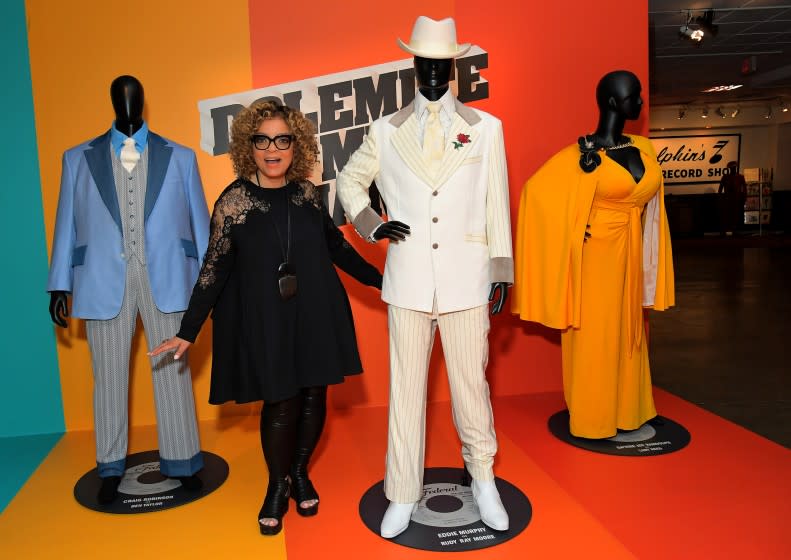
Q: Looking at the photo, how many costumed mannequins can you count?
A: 3